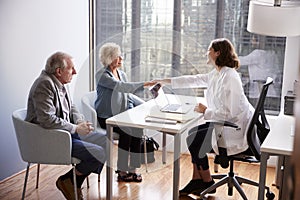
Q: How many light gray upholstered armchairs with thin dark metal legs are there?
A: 2